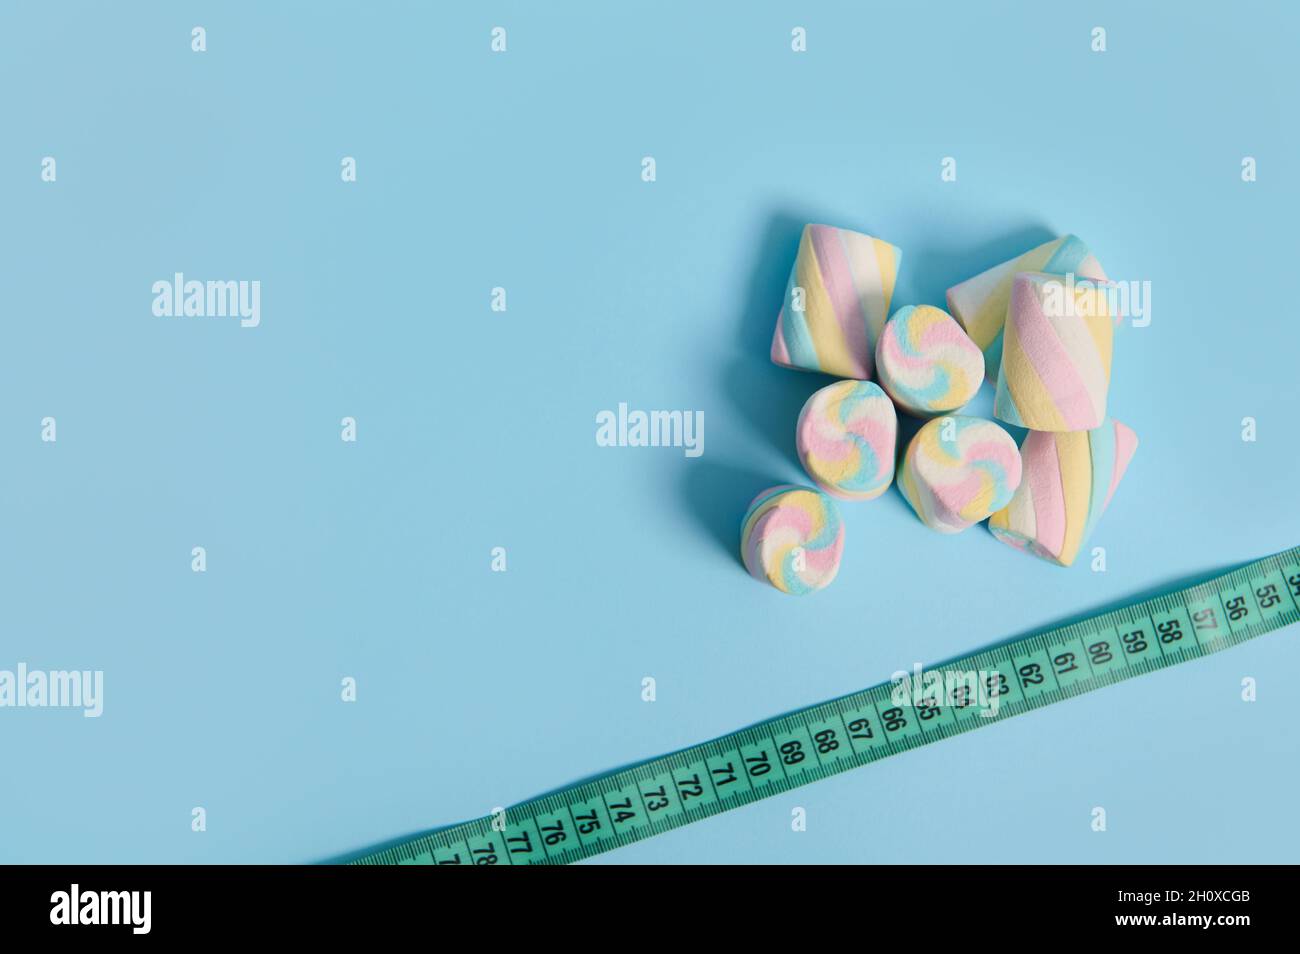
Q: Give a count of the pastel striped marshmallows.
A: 8